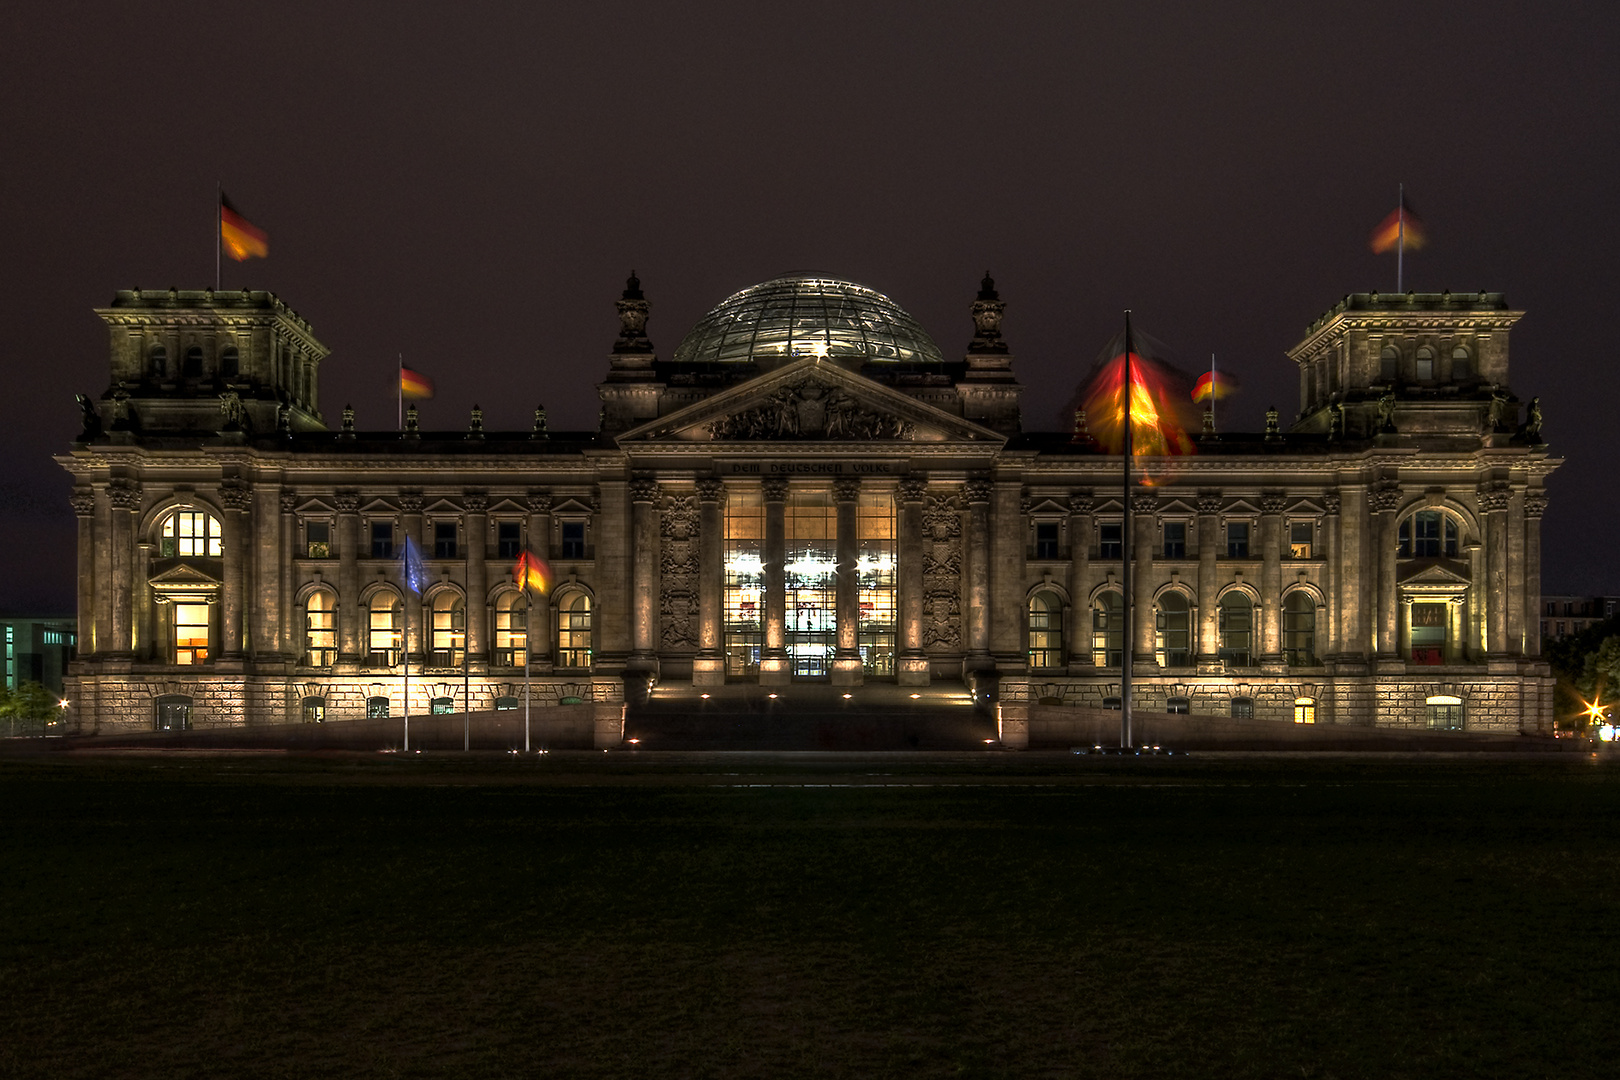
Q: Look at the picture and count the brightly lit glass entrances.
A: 3